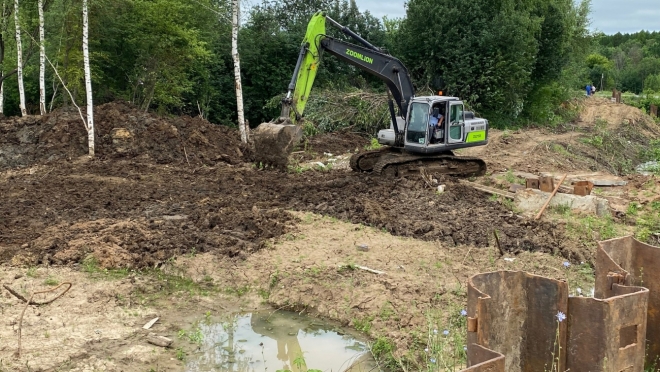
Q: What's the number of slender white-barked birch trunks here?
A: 5